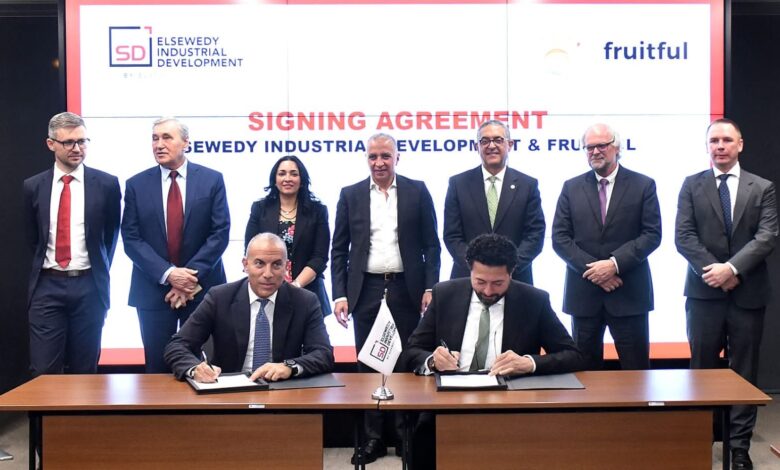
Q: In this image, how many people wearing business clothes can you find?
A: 9